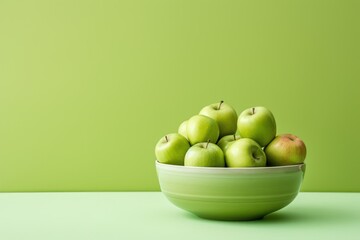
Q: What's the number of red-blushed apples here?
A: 1